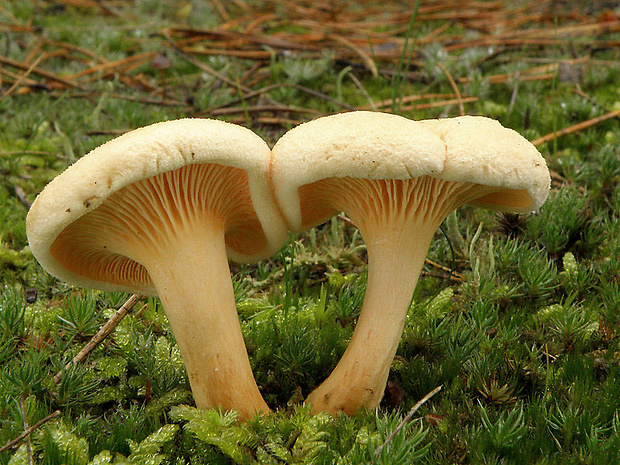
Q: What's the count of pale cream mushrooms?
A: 2